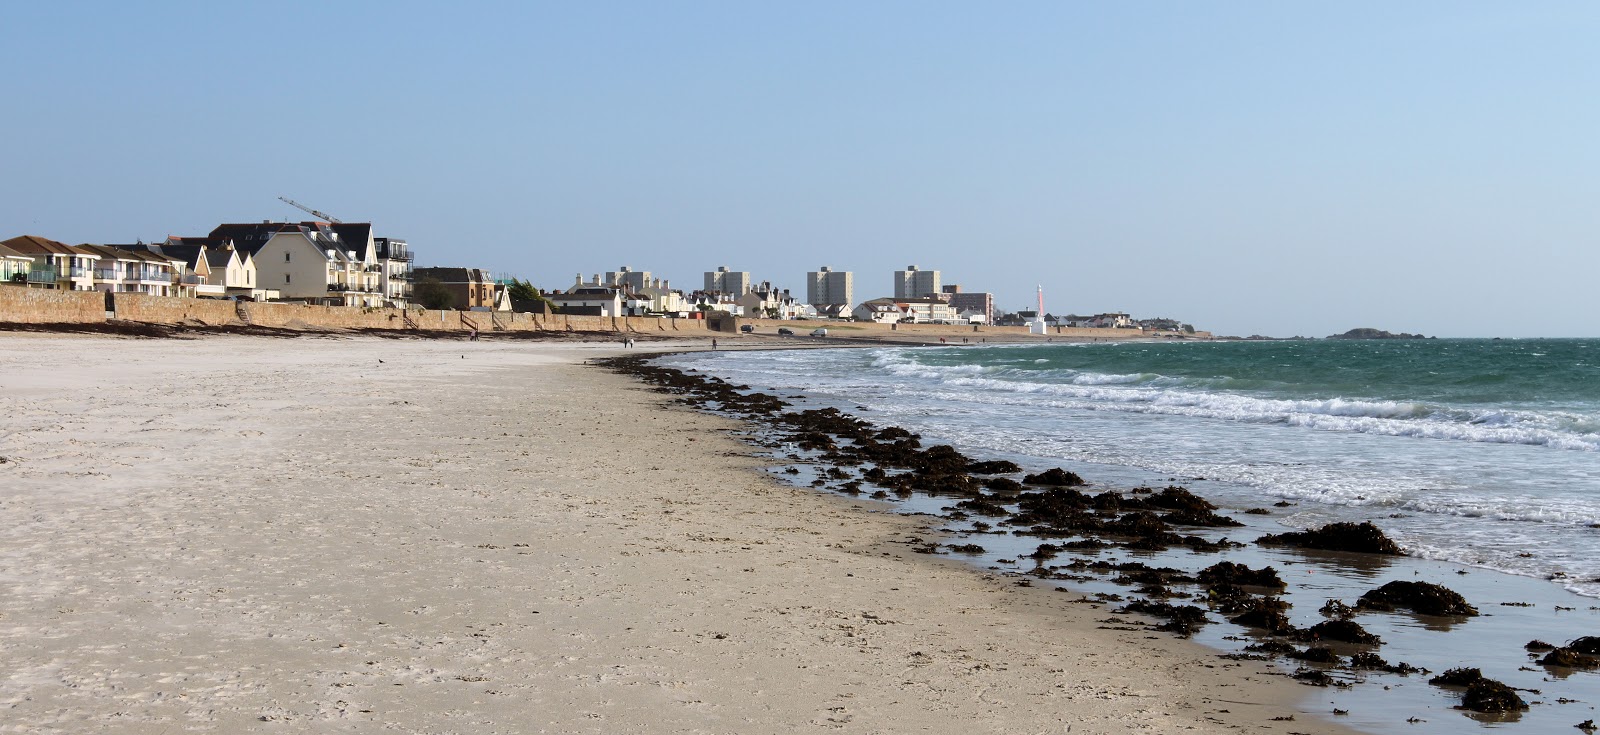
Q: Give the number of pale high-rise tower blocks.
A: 4